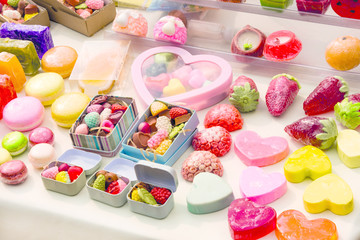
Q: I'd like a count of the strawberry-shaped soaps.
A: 5